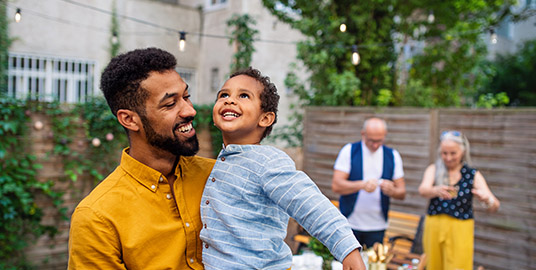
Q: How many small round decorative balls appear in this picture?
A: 3